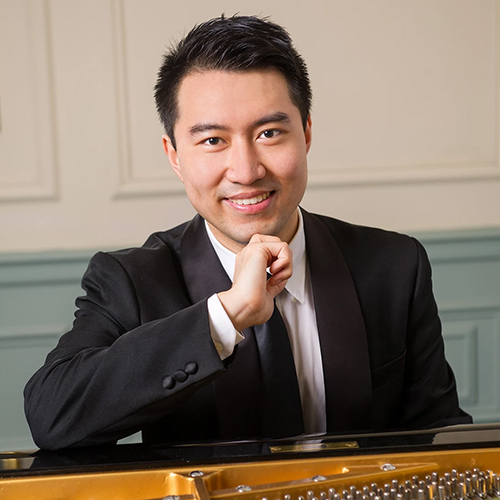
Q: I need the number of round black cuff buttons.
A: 3